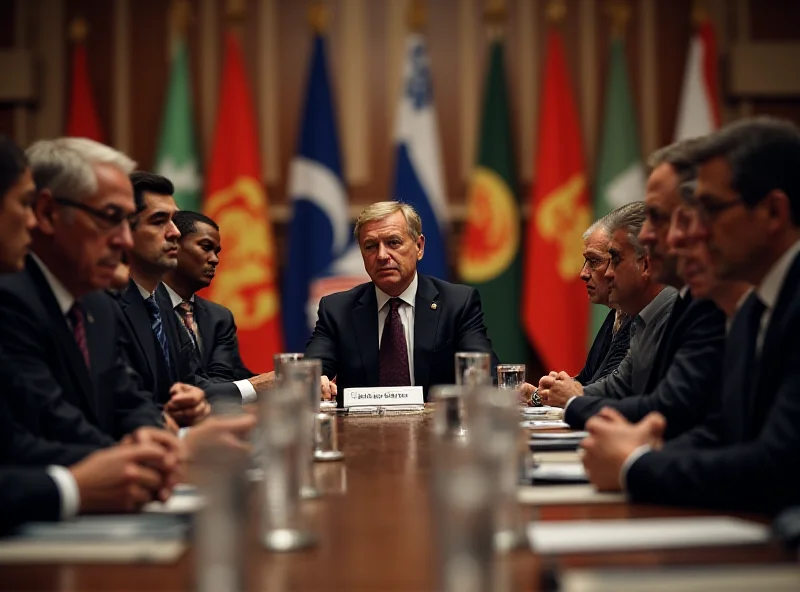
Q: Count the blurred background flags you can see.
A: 9